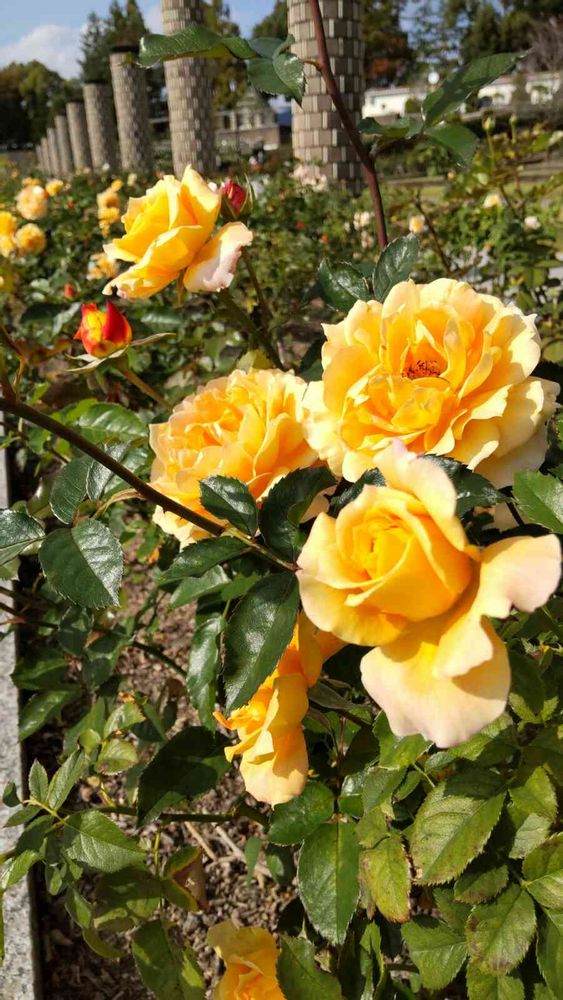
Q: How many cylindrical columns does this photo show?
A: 9